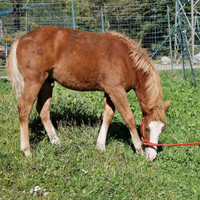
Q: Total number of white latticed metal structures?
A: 1